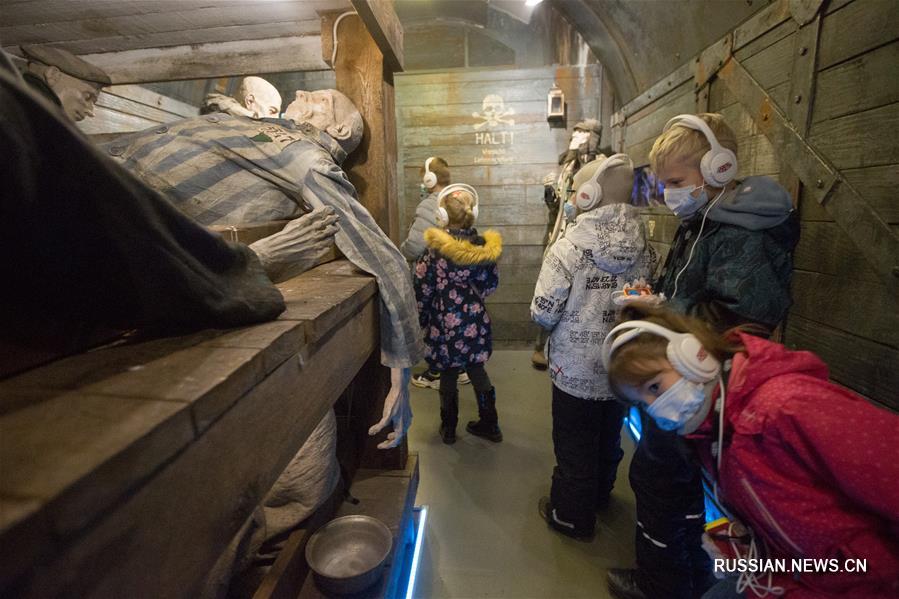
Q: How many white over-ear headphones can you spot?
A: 5